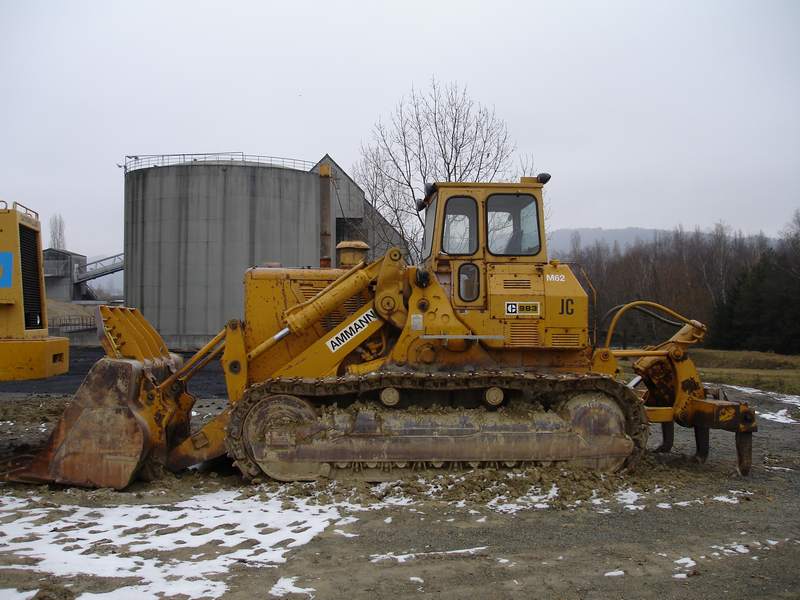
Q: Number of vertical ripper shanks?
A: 3